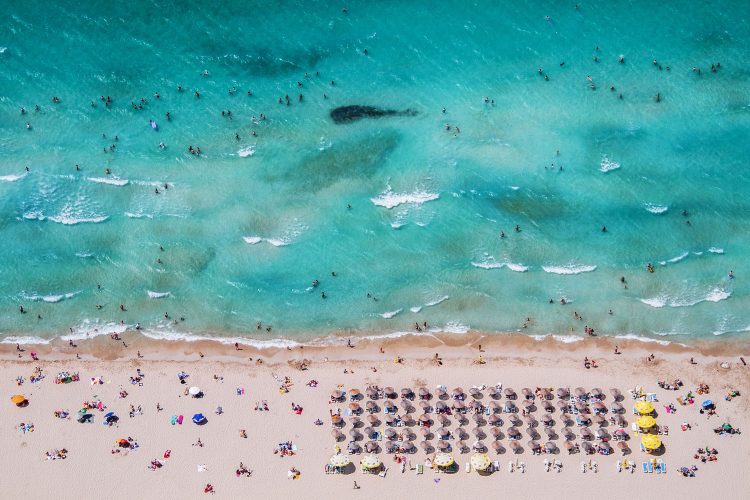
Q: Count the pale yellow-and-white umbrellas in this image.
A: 4